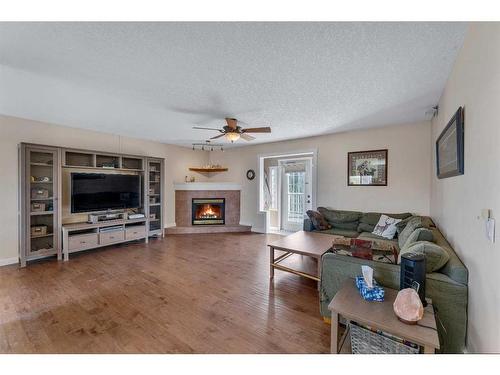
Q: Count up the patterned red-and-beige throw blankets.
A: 1